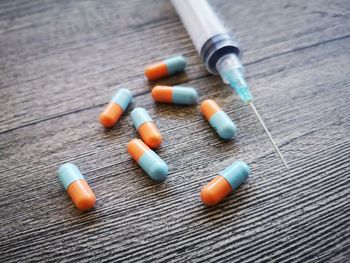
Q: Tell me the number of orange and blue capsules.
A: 8